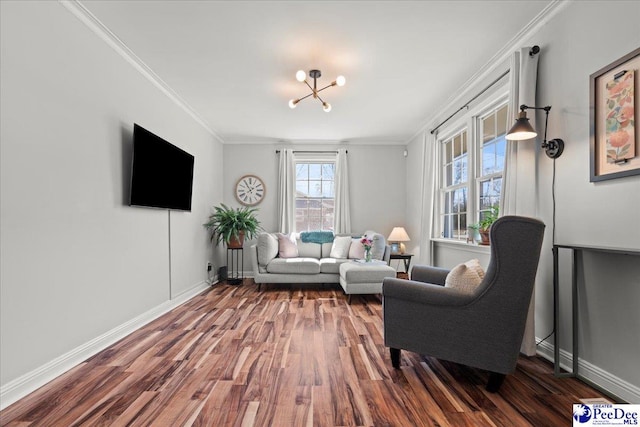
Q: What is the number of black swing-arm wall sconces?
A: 1